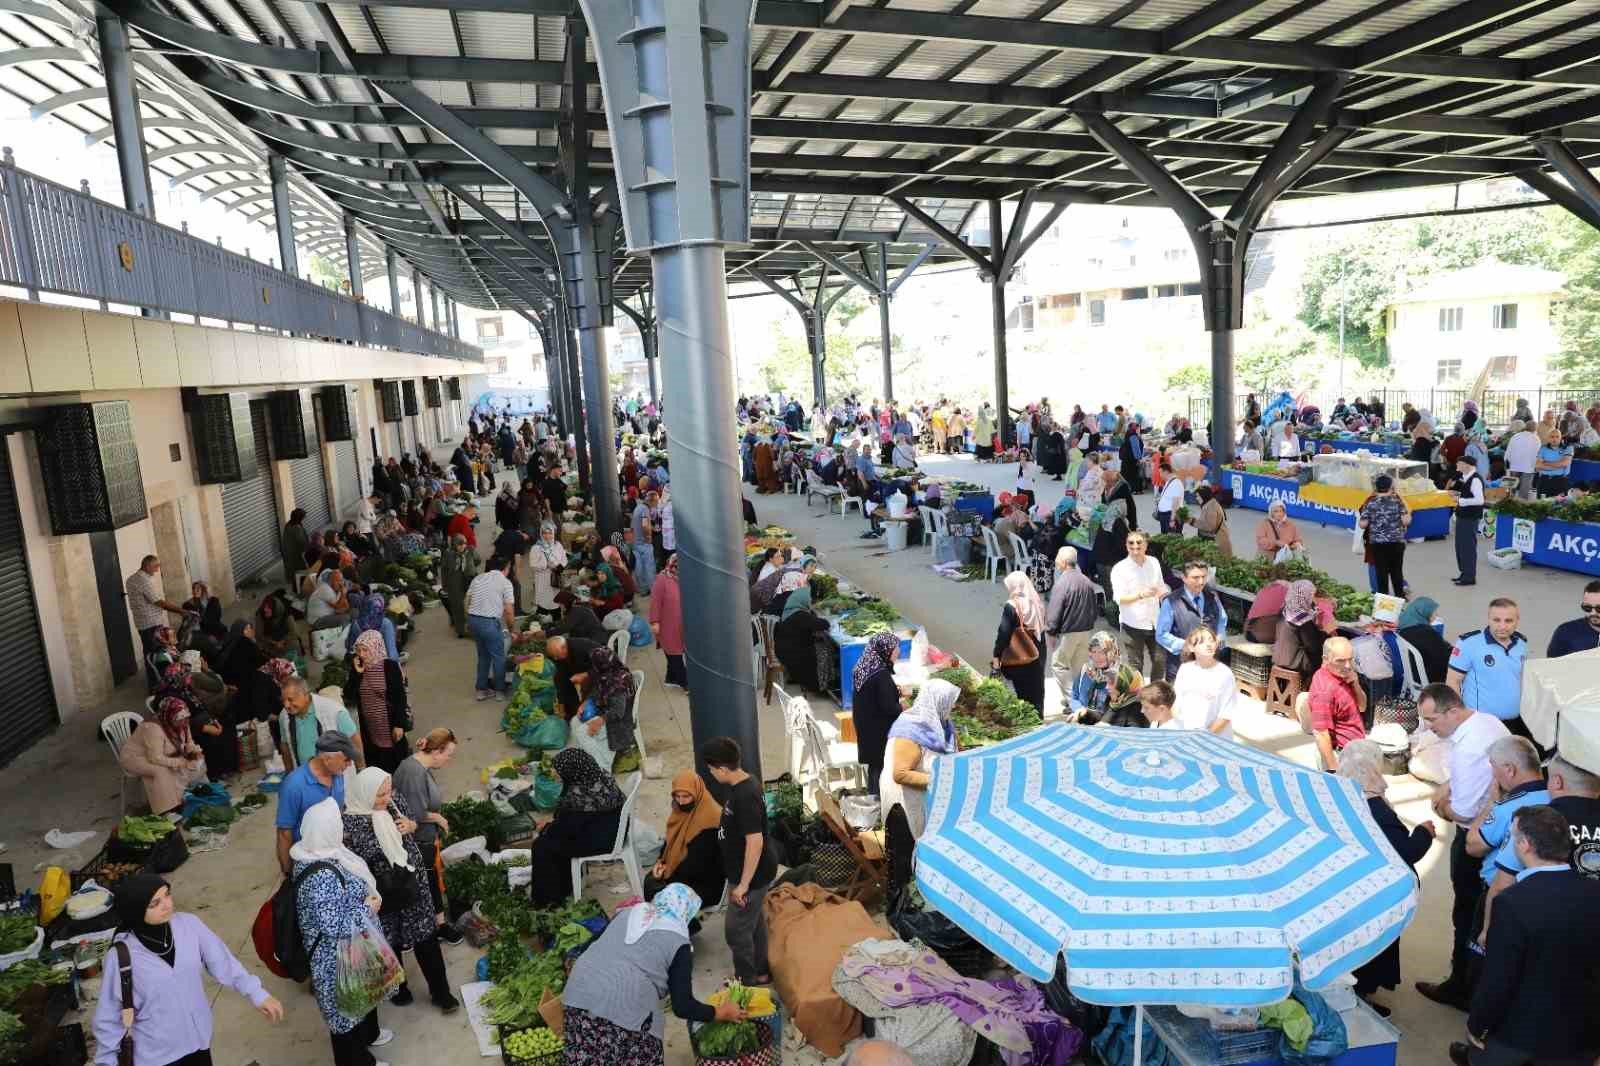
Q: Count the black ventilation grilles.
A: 8